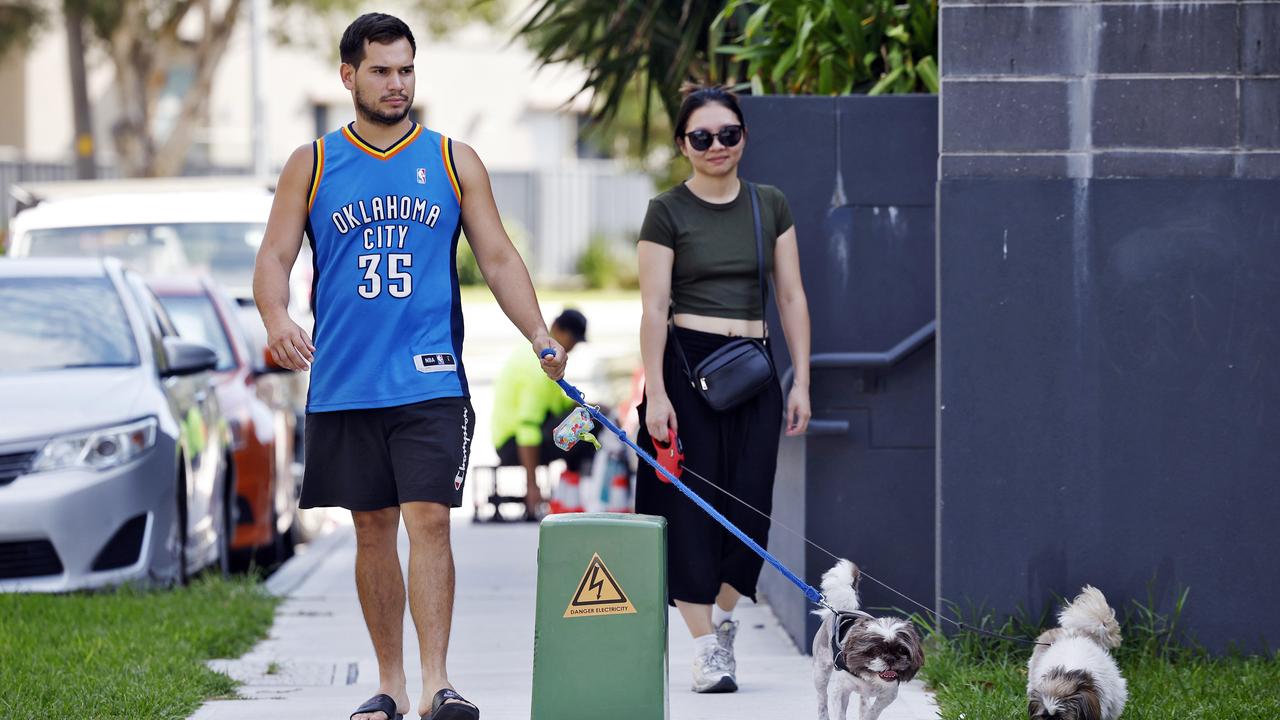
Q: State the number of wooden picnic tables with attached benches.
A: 0